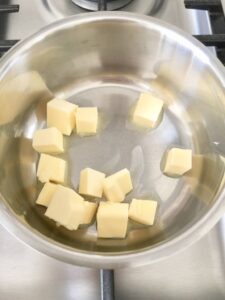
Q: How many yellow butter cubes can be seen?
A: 13